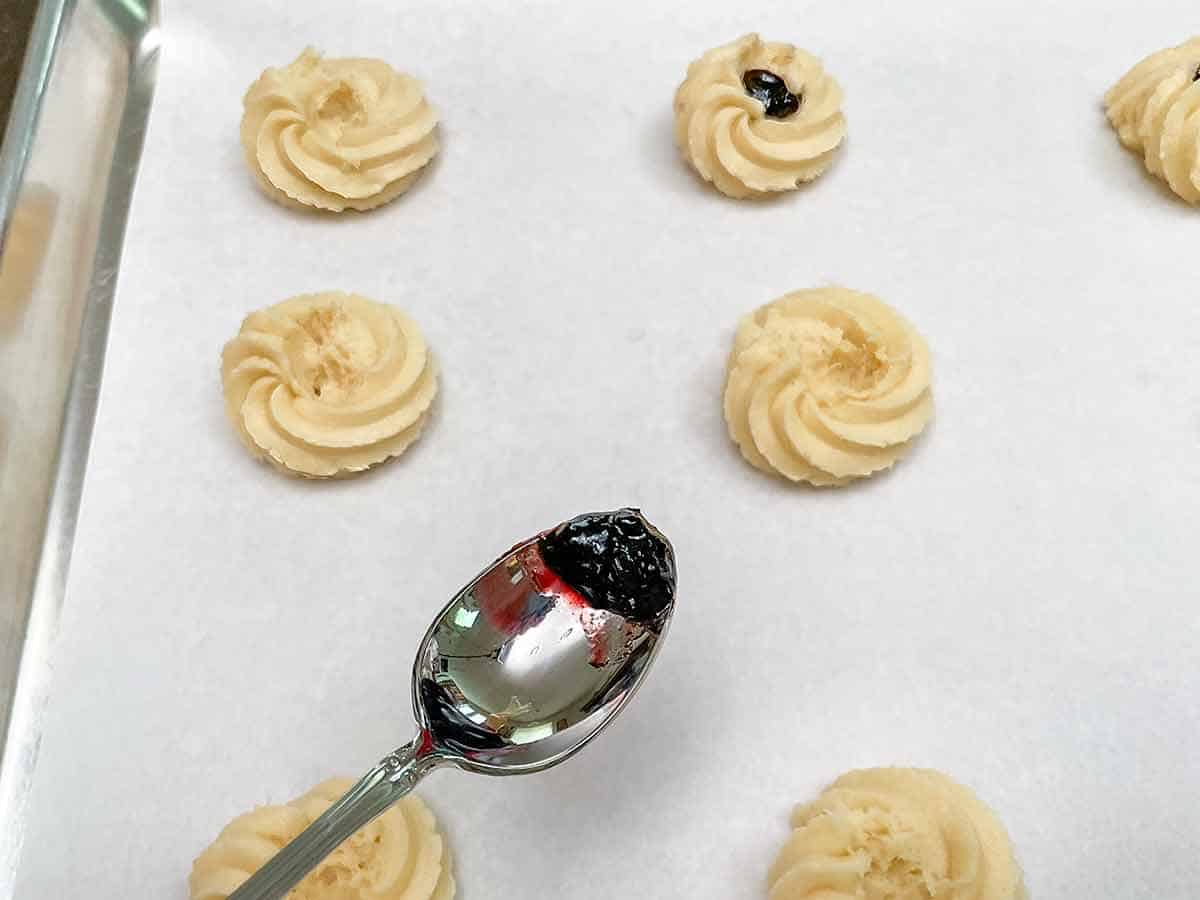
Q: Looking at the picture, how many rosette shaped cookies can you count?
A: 7